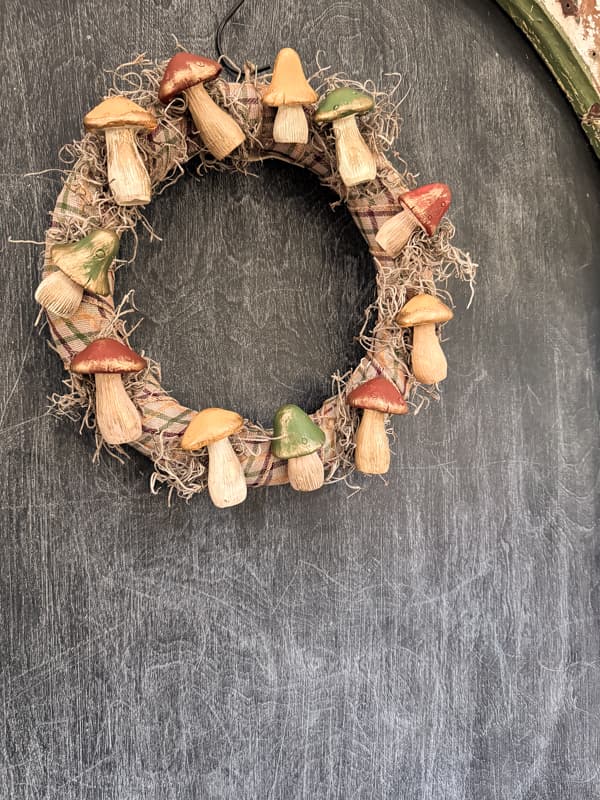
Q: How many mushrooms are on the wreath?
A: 11